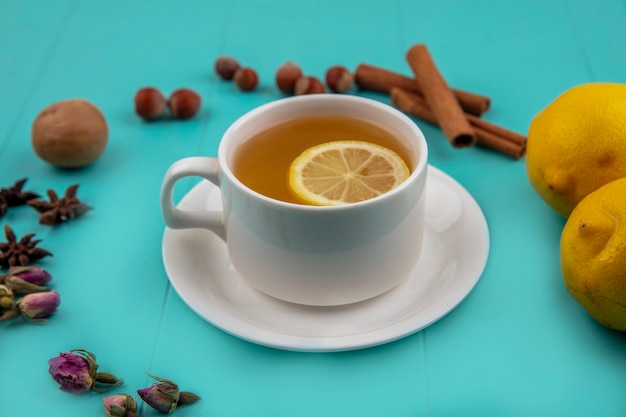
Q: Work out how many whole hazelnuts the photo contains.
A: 7